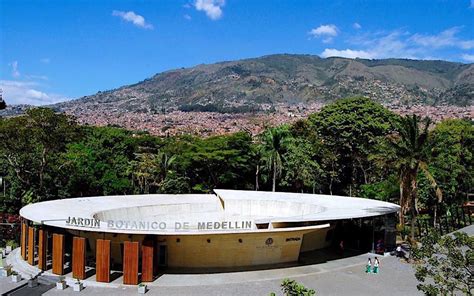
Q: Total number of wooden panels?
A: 8